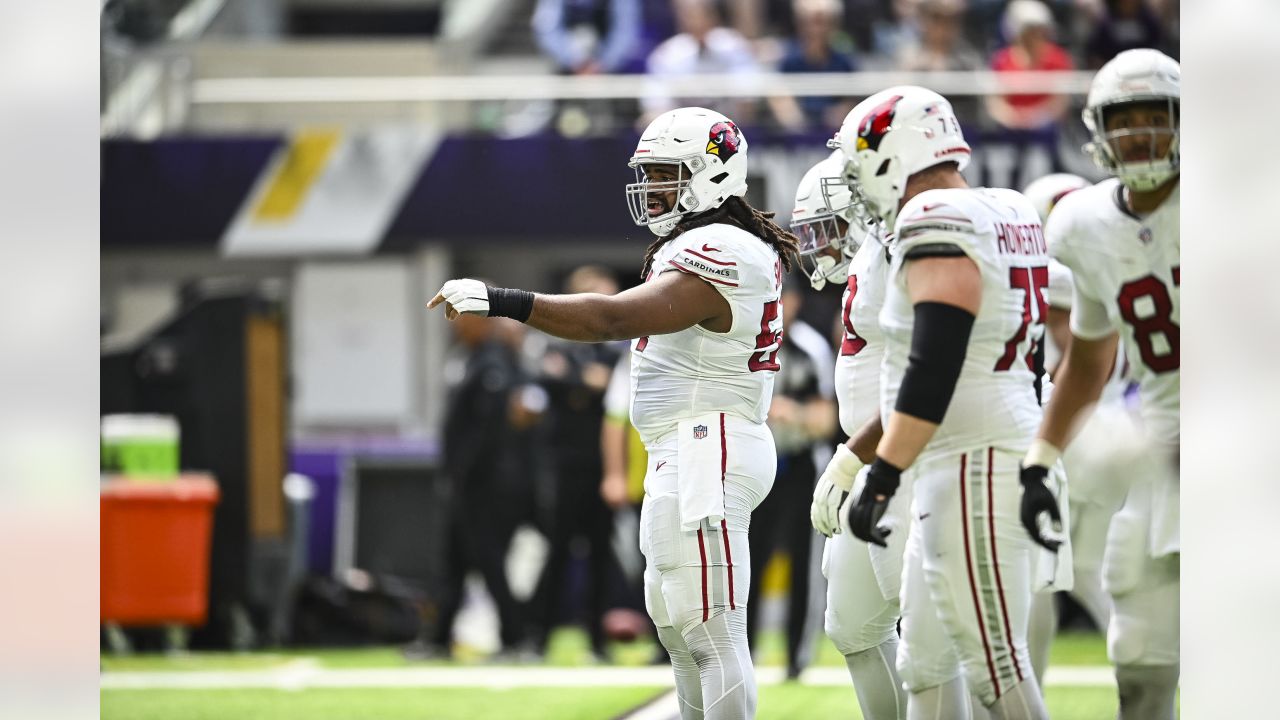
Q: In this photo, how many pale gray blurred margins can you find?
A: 2